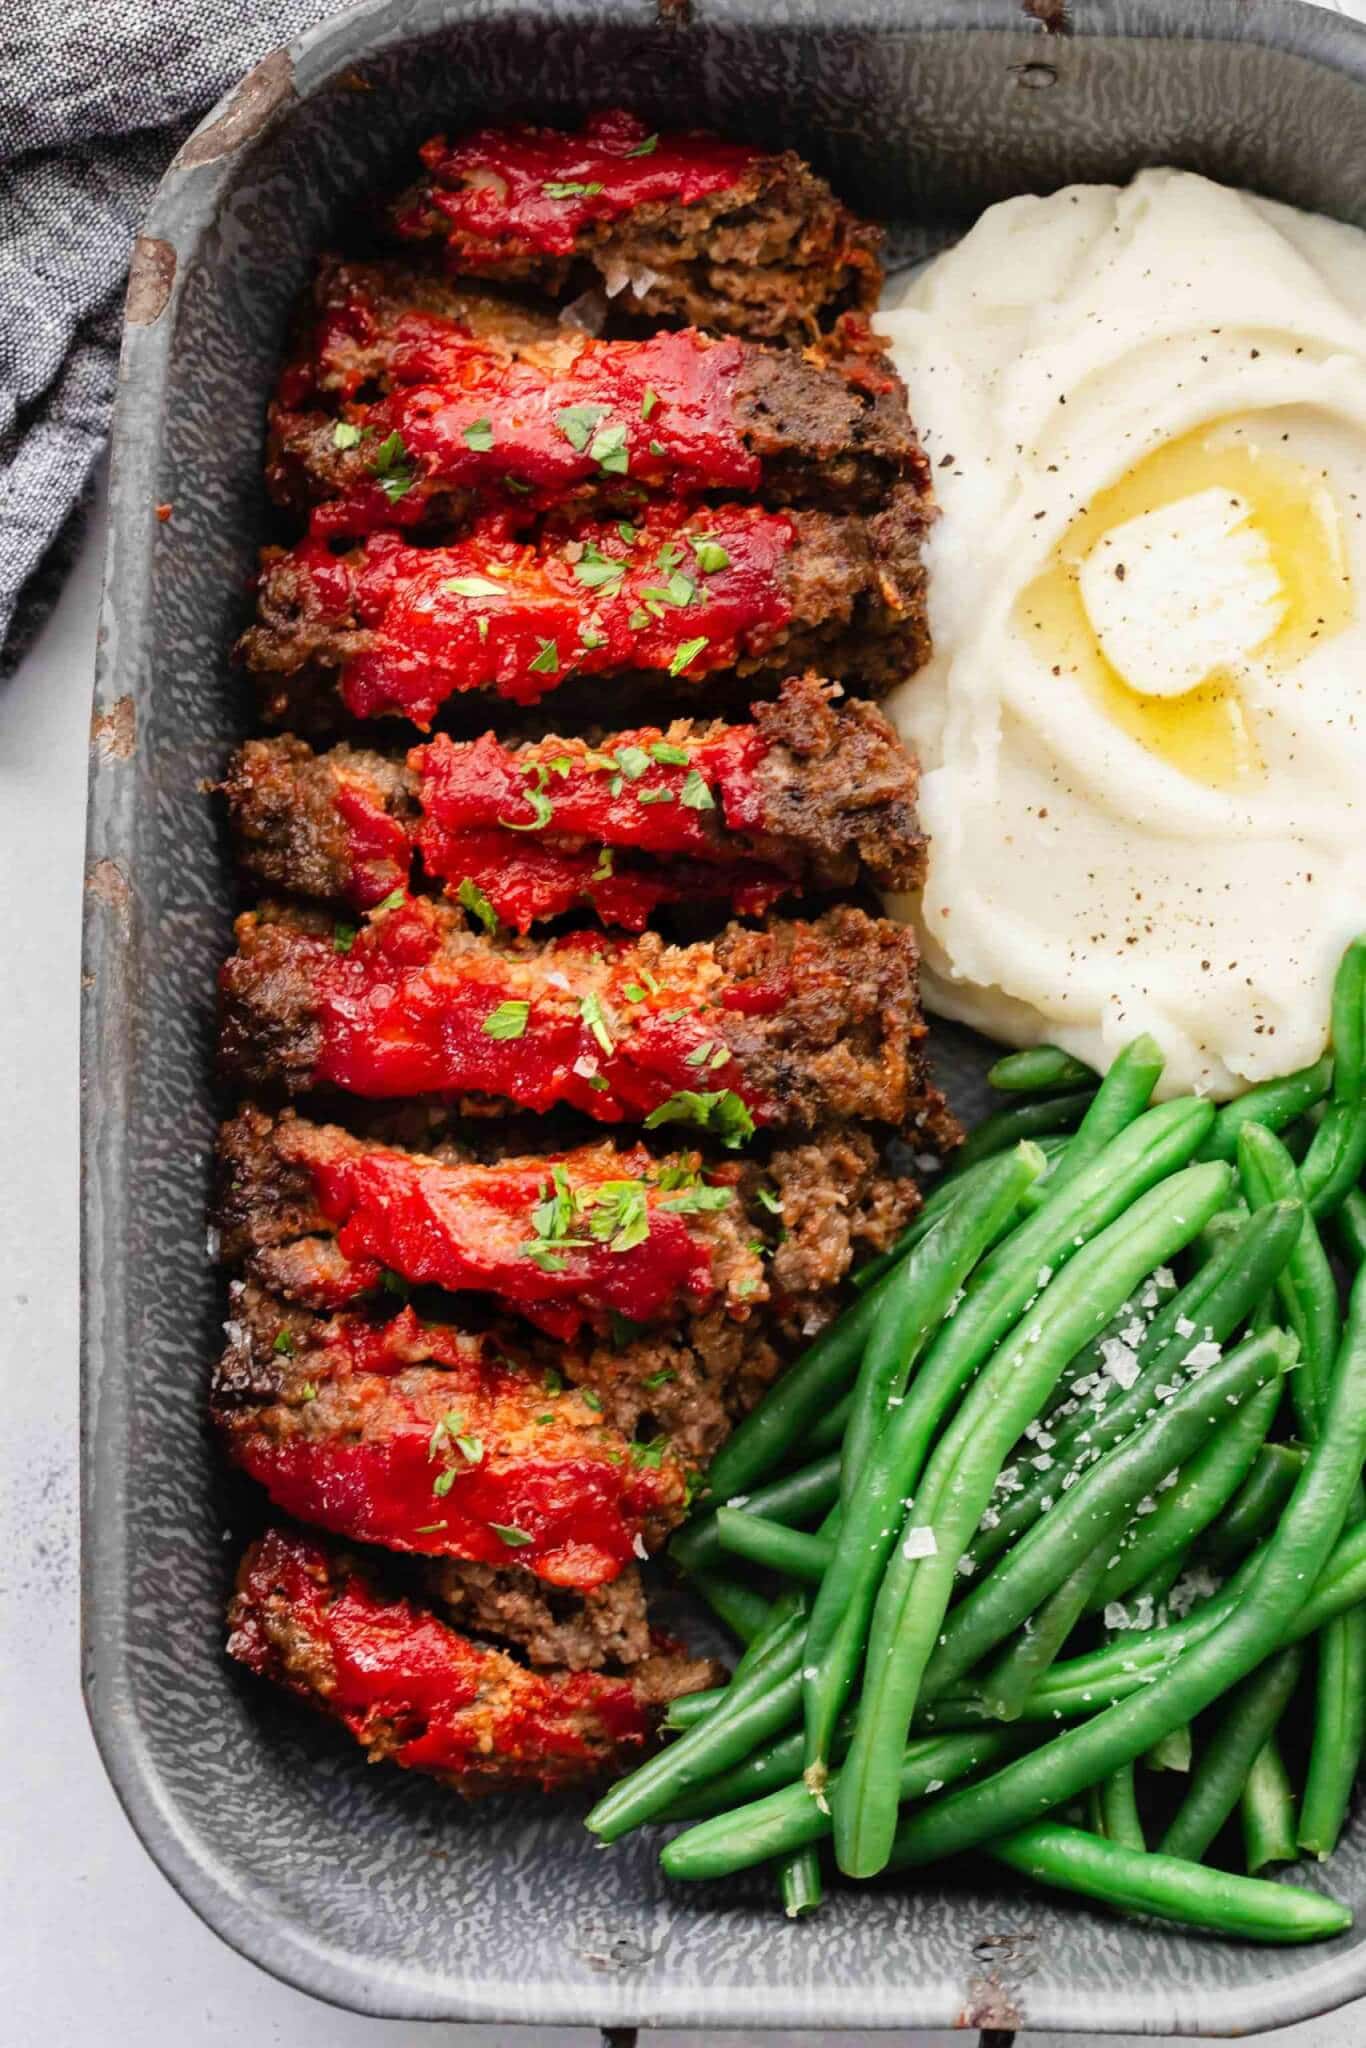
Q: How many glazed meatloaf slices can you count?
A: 8